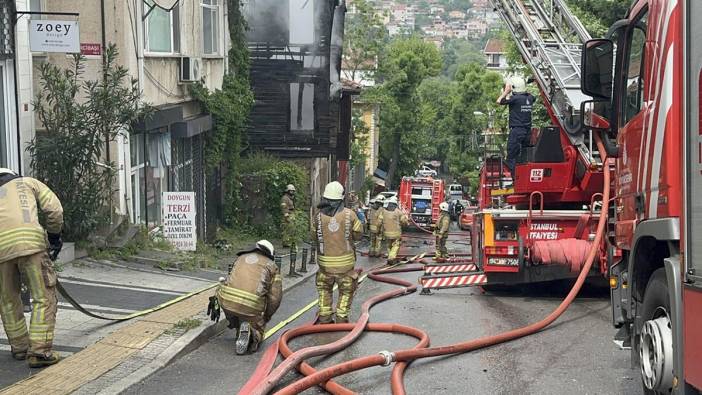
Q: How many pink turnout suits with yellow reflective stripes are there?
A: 0